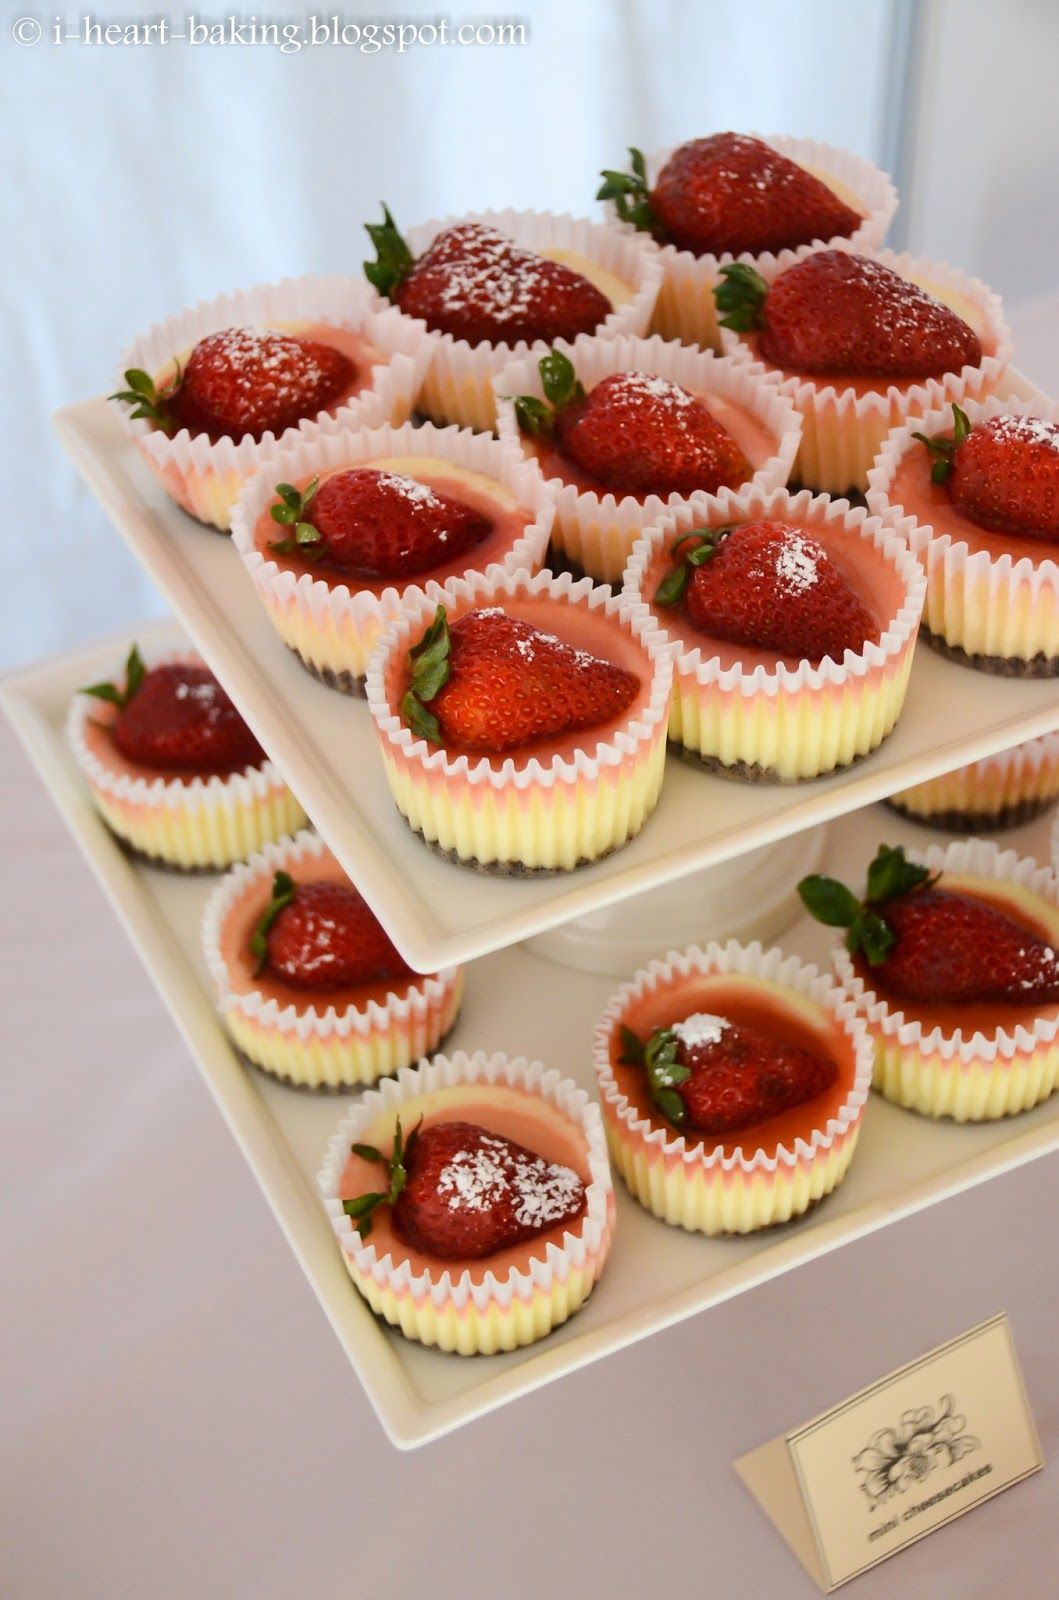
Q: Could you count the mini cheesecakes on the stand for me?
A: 15